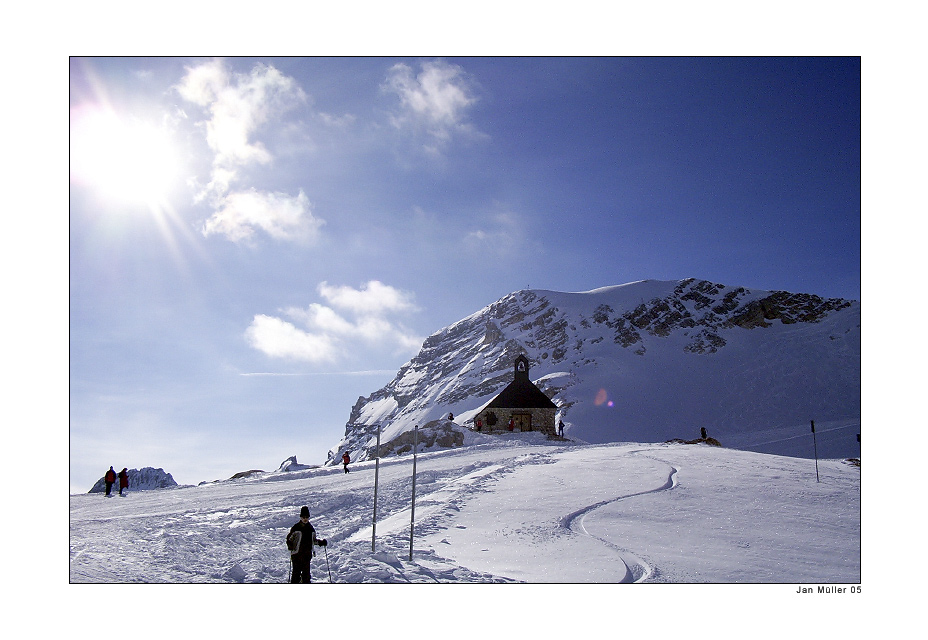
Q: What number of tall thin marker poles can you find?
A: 3